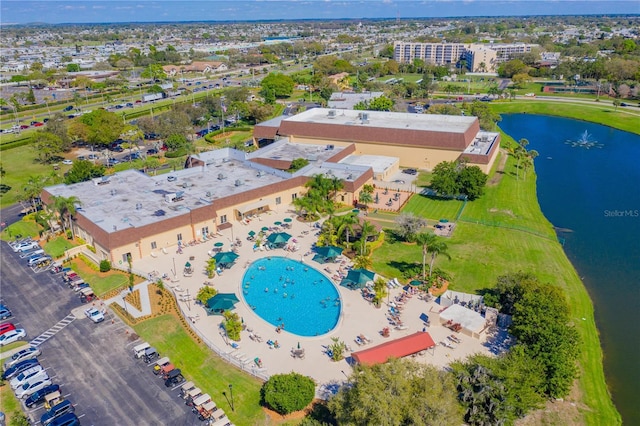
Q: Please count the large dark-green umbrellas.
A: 5